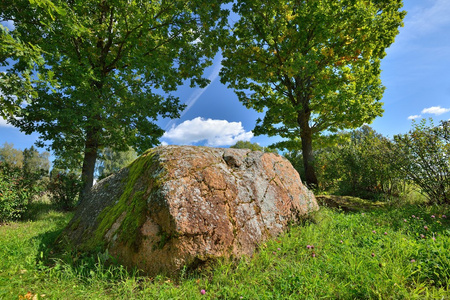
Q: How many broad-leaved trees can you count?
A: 2